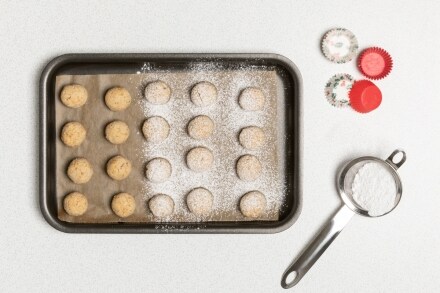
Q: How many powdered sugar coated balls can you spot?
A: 12